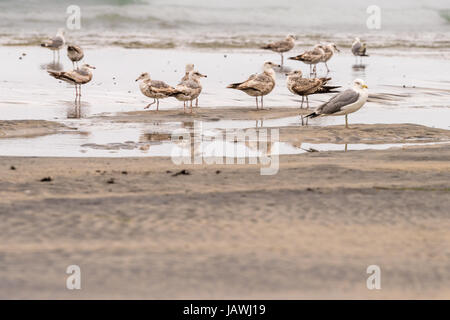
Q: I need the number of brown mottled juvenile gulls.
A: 10